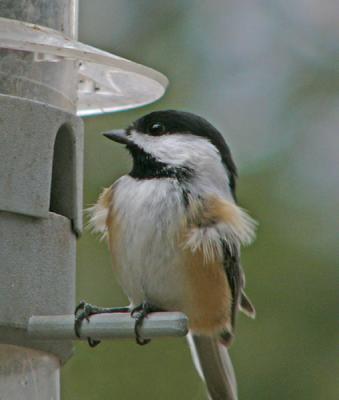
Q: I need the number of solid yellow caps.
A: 0